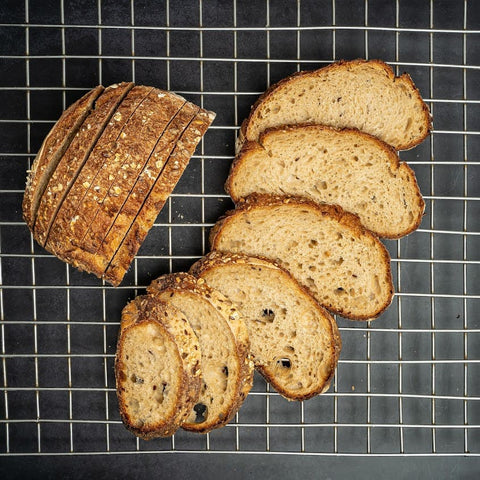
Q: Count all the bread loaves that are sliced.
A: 1